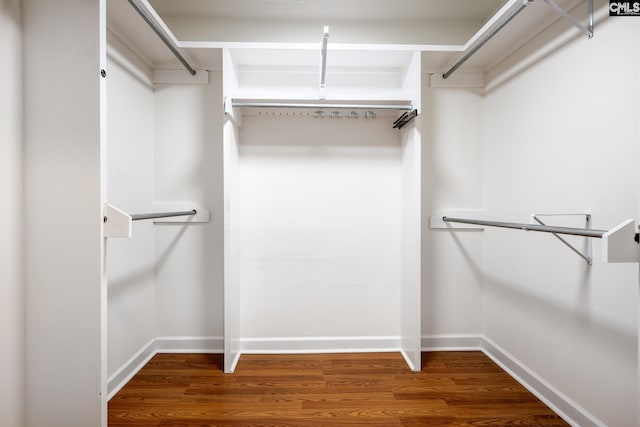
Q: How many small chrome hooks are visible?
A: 4